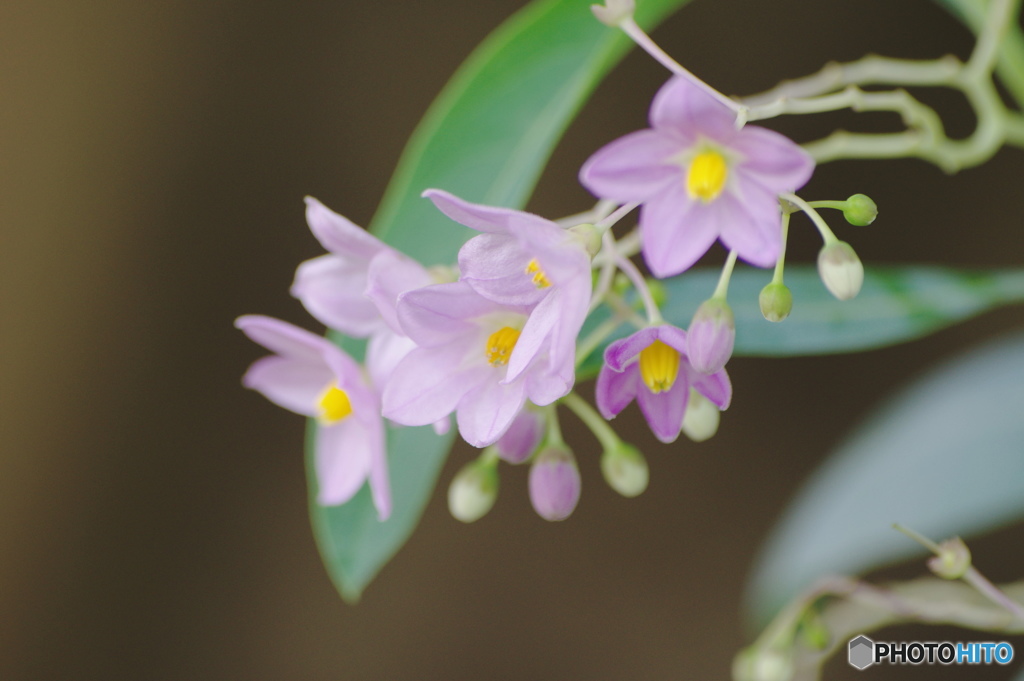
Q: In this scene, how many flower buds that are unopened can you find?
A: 9